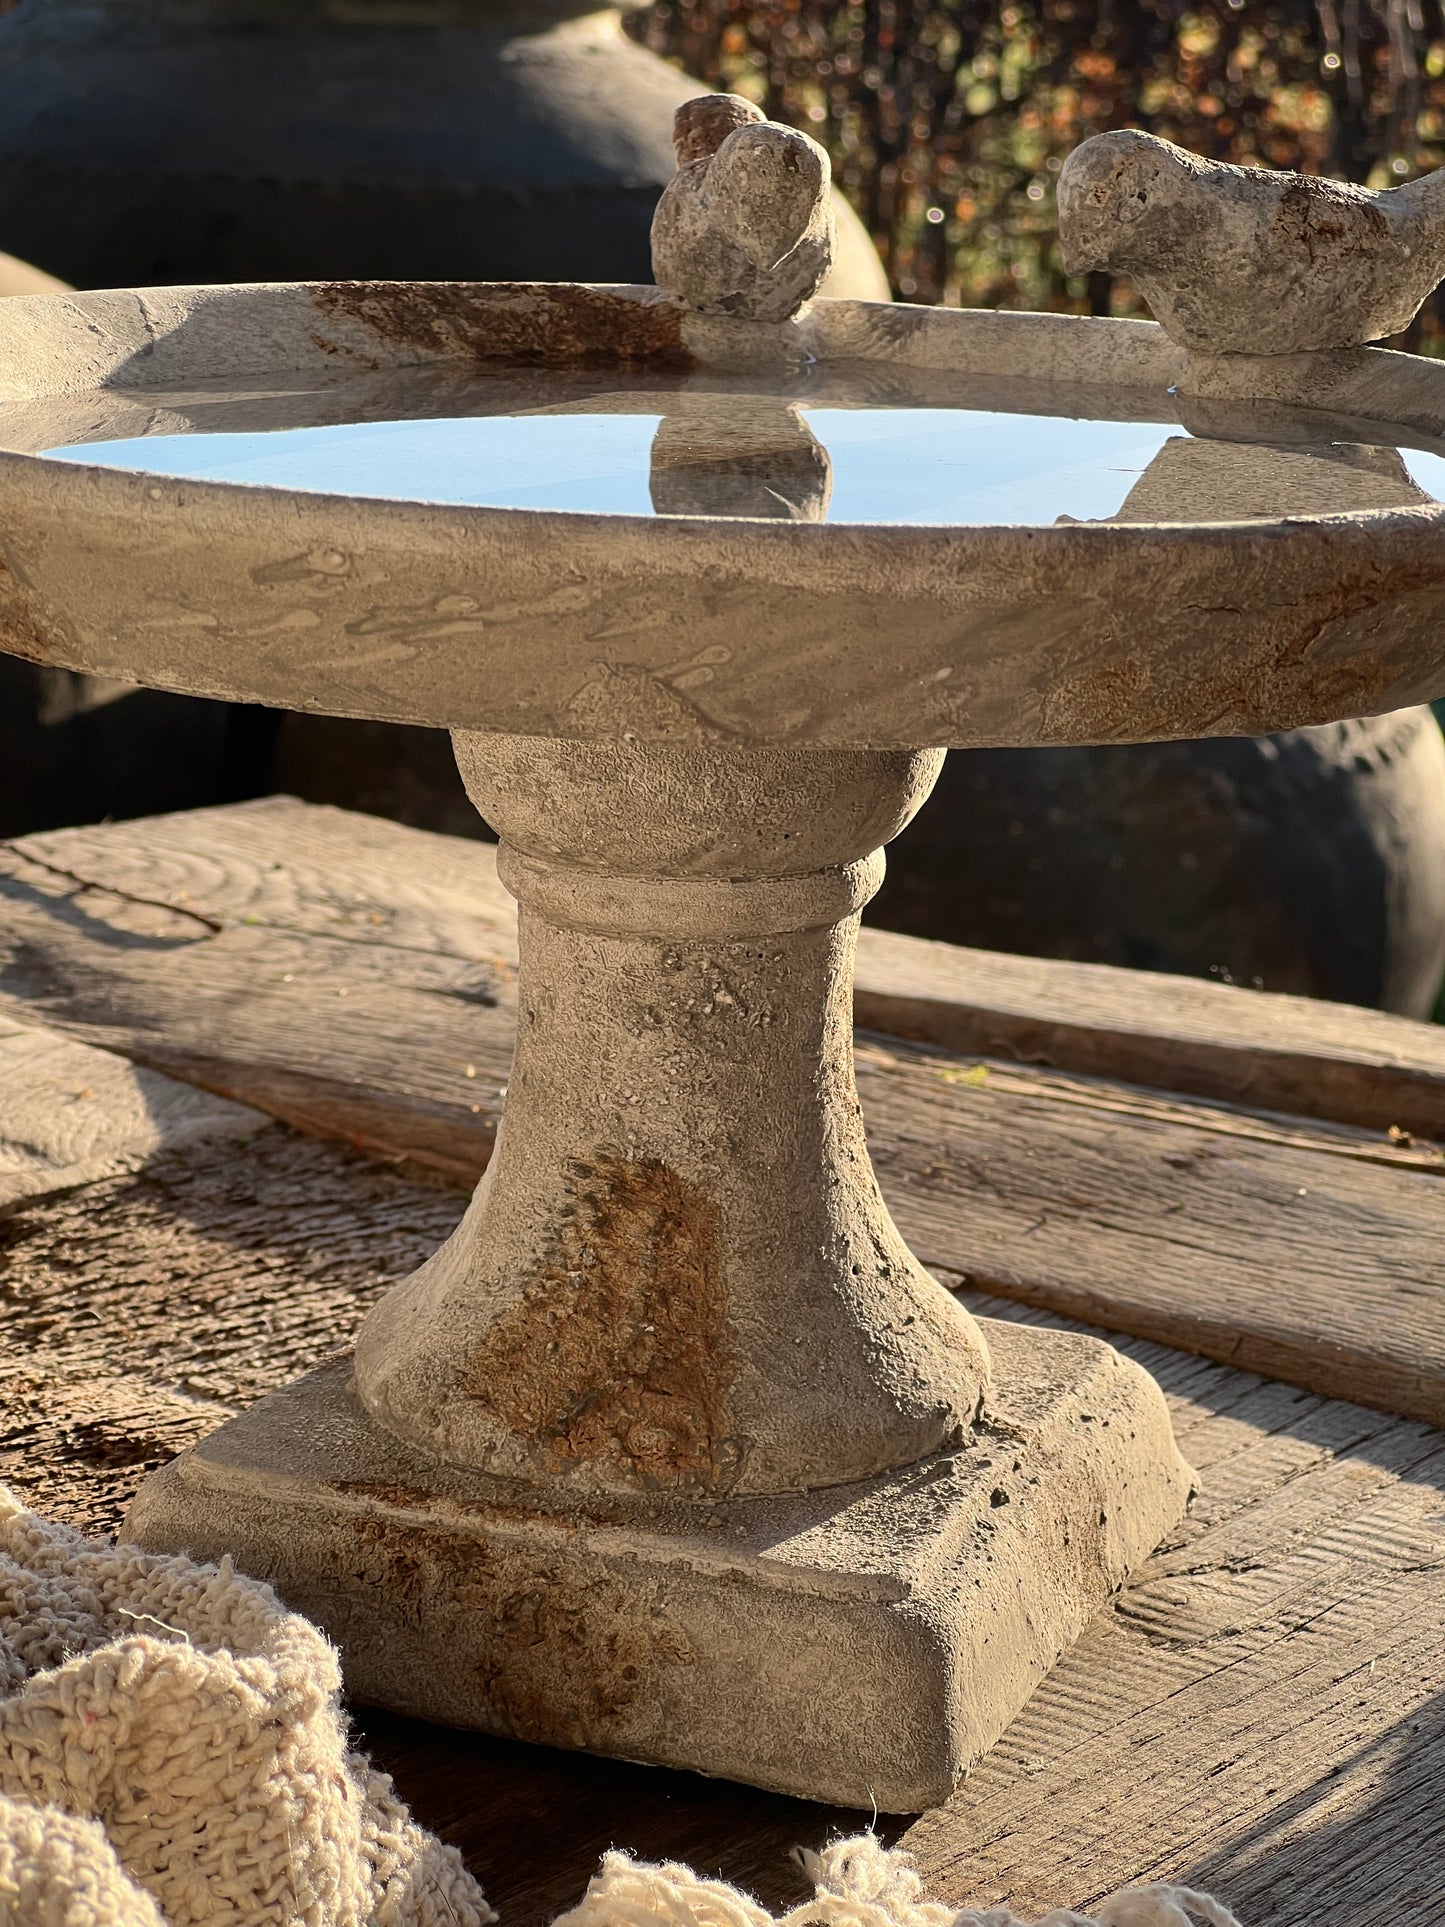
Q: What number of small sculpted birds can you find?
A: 2